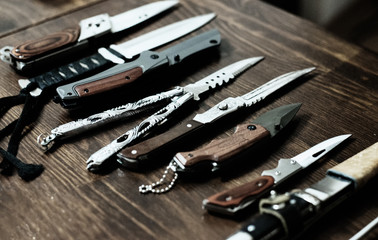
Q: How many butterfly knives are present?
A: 1